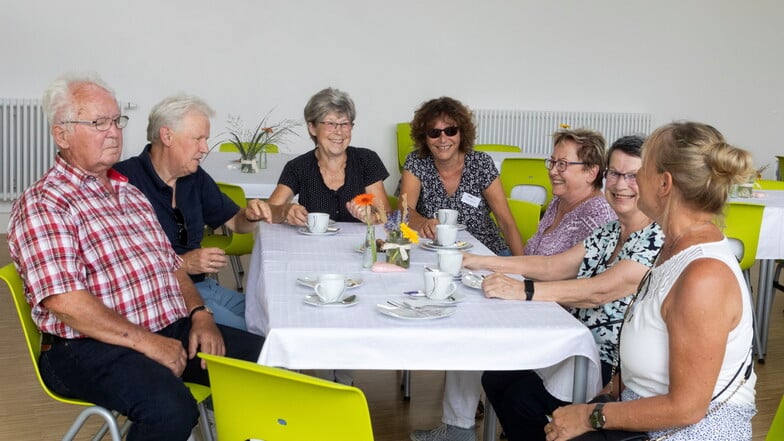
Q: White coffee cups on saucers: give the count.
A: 6